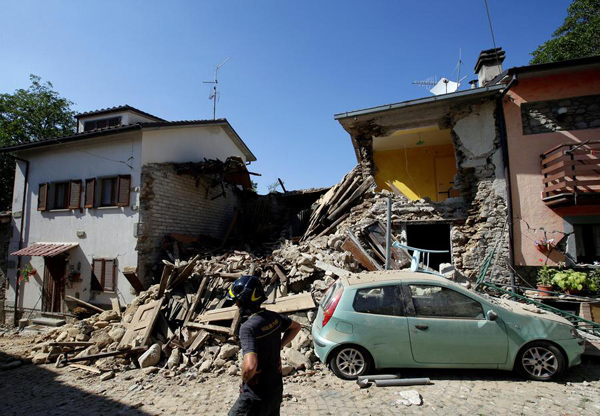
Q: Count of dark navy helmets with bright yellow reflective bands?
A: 1